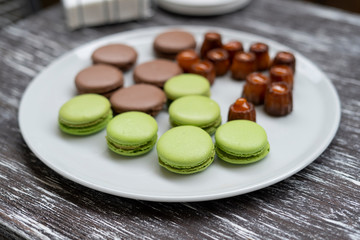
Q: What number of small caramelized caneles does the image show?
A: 12